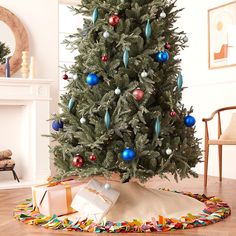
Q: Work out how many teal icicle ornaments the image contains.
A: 7